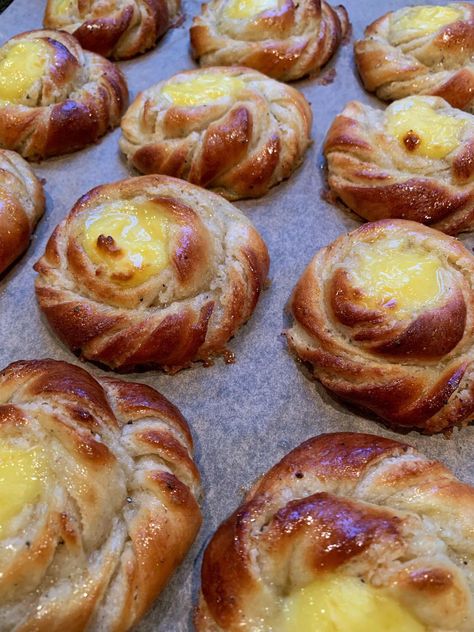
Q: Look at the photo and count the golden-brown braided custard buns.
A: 11